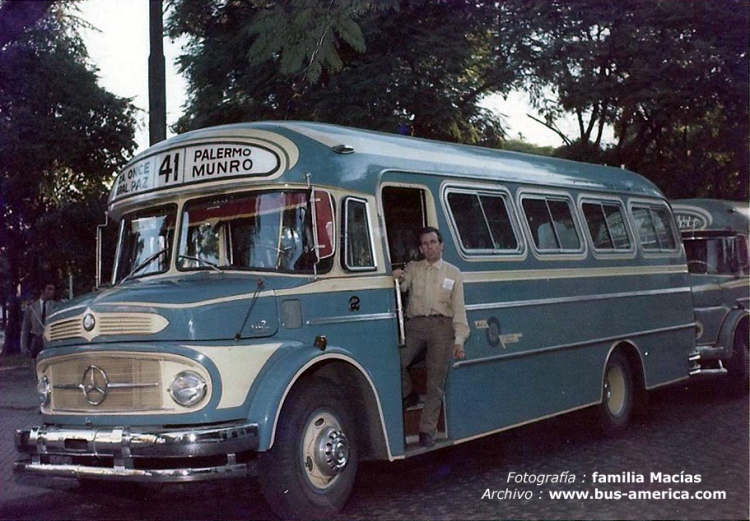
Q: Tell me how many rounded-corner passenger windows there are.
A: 4